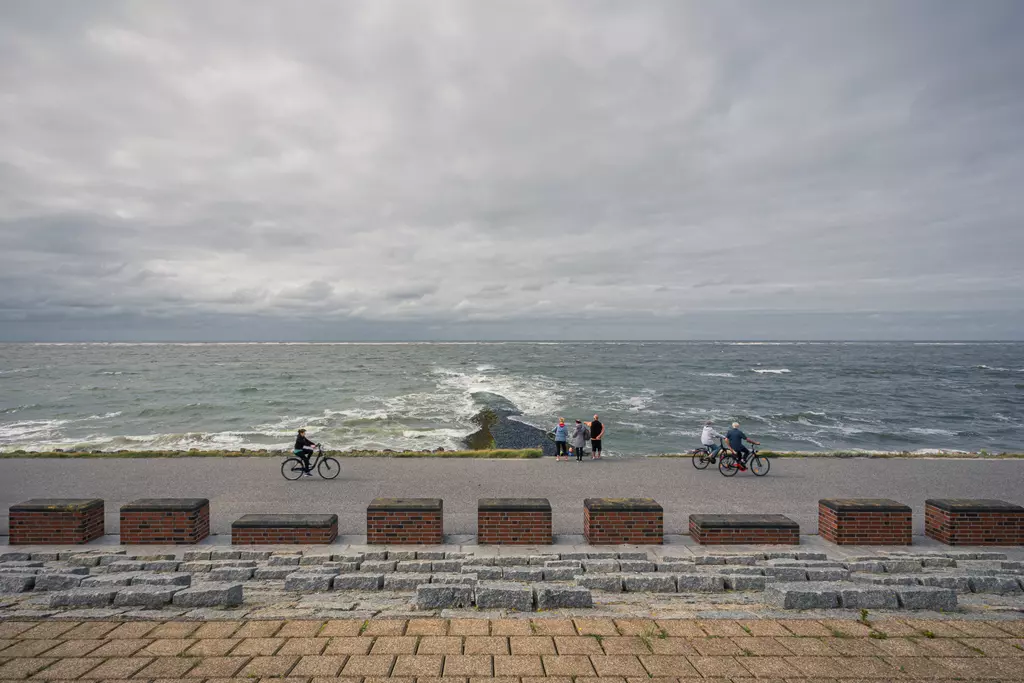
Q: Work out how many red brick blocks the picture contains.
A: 9